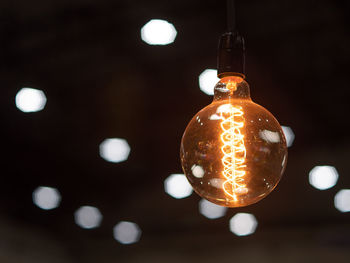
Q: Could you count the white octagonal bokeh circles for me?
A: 13